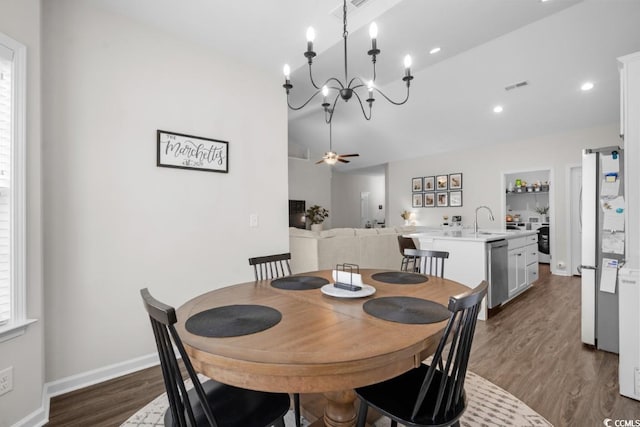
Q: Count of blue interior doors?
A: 0